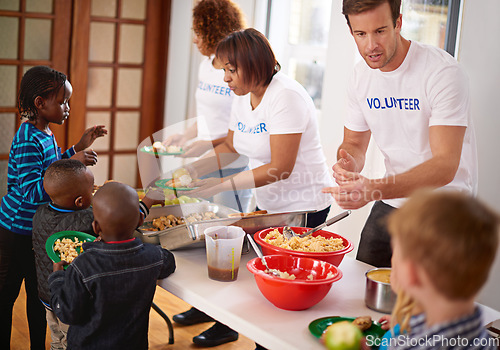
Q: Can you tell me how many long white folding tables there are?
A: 1